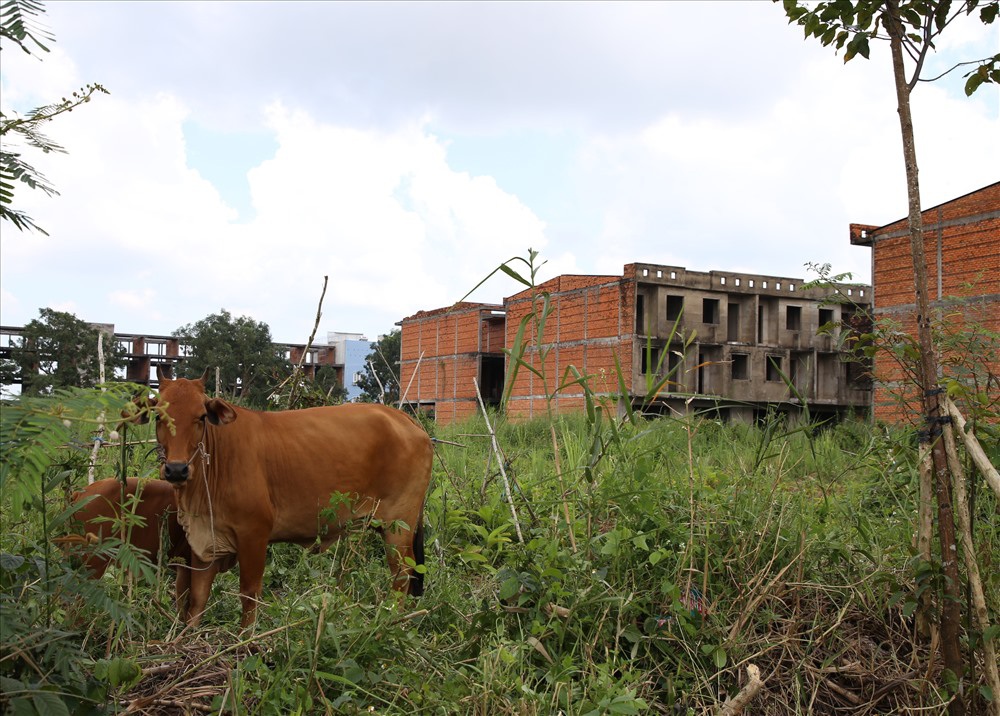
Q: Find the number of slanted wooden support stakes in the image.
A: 3